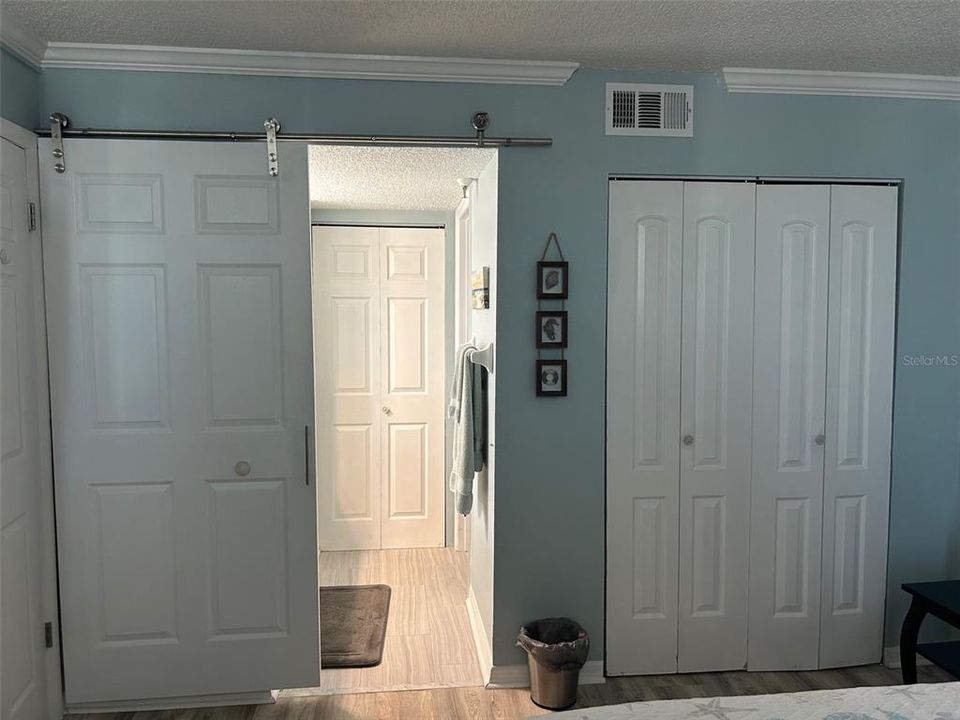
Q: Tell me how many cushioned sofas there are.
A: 0